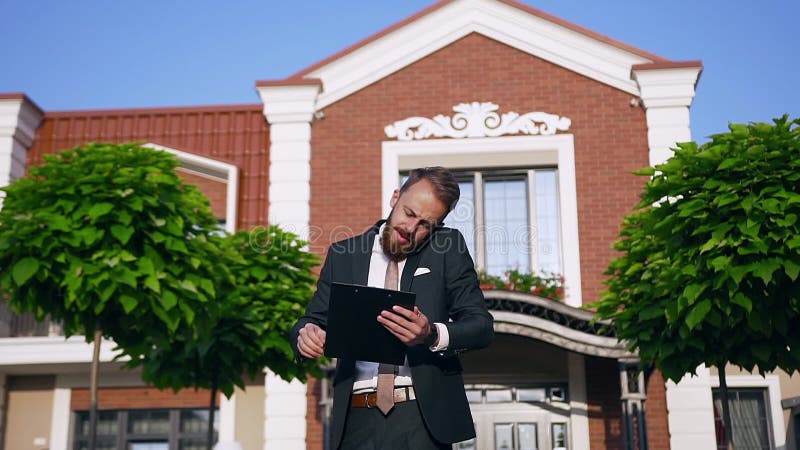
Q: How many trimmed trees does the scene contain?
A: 3